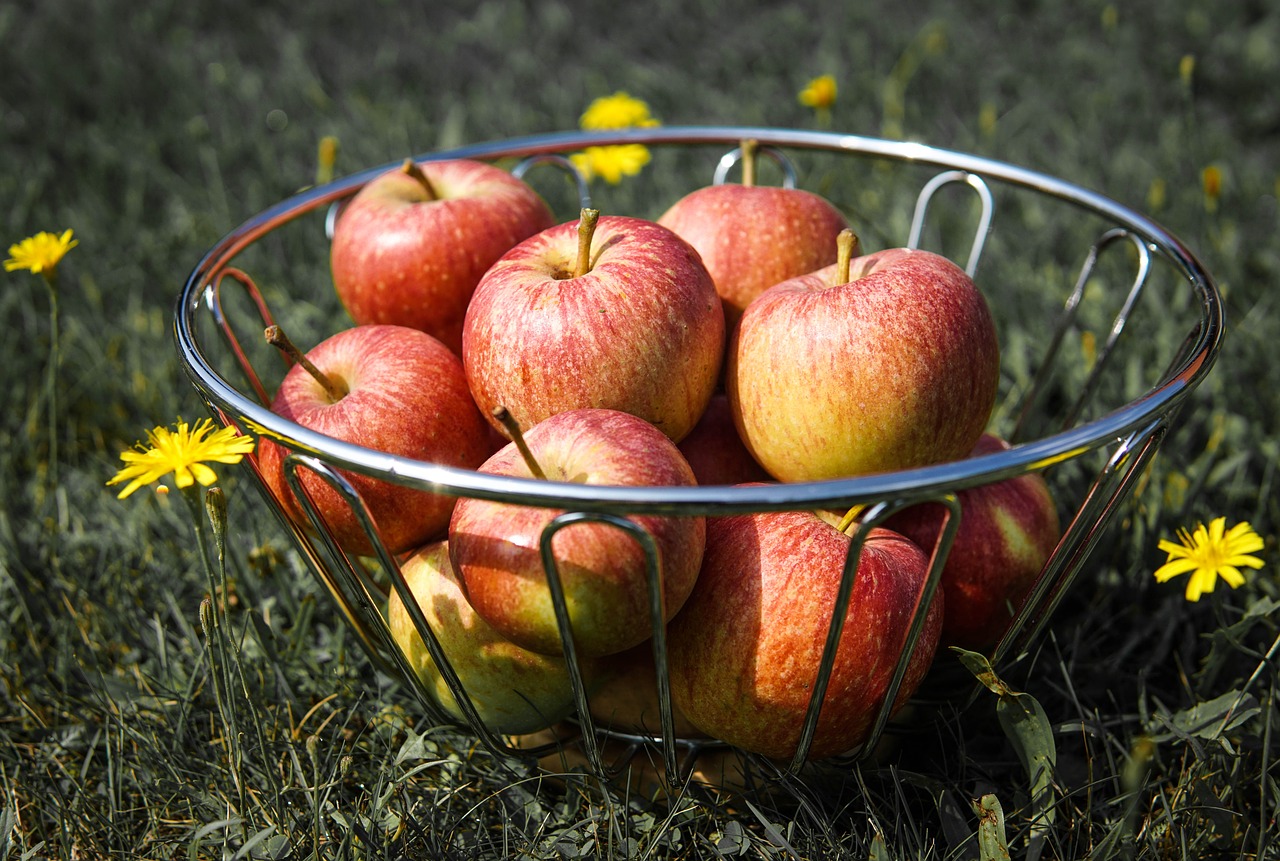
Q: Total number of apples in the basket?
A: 10